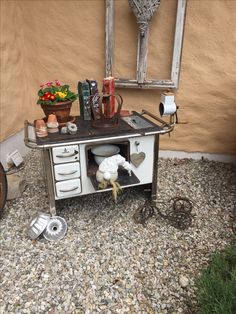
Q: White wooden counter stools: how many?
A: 0